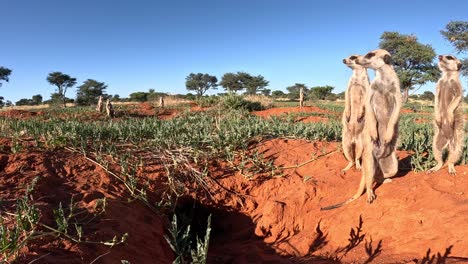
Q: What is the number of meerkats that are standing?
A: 7